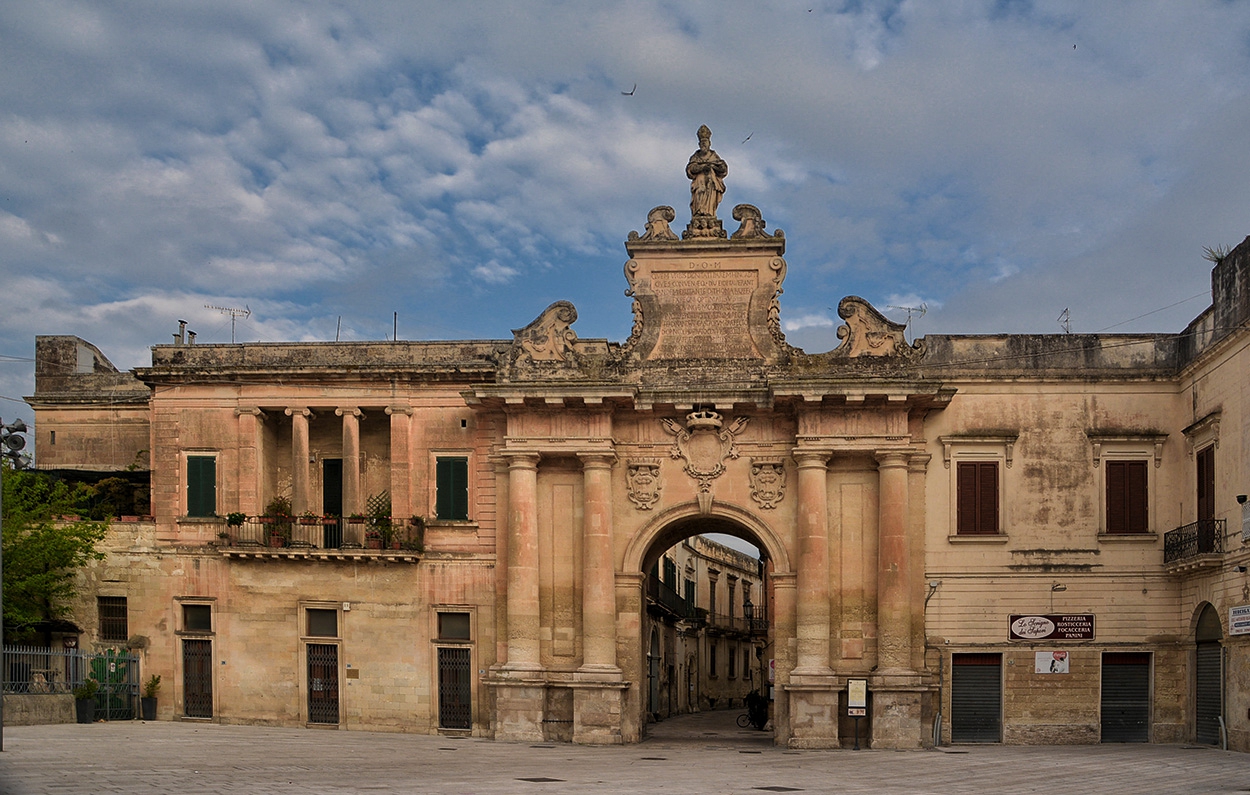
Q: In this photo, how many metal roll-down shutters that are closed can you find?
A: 3